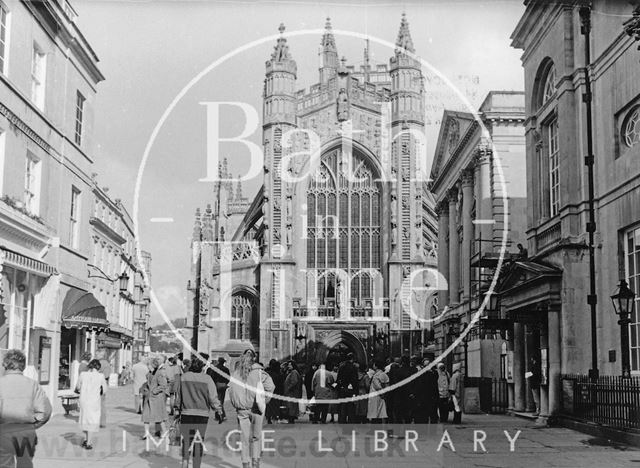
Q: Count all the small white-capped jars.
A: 0